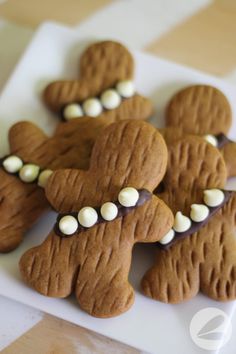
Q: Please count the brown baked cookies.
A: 5